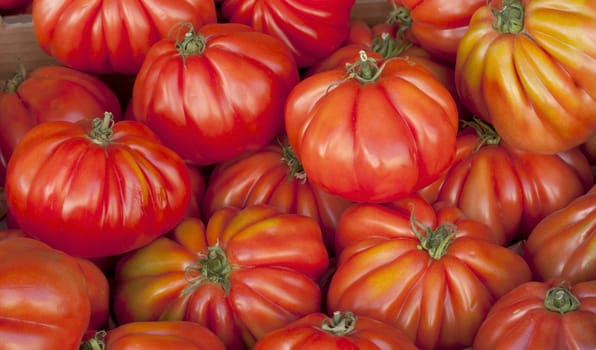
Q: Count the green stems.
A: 14